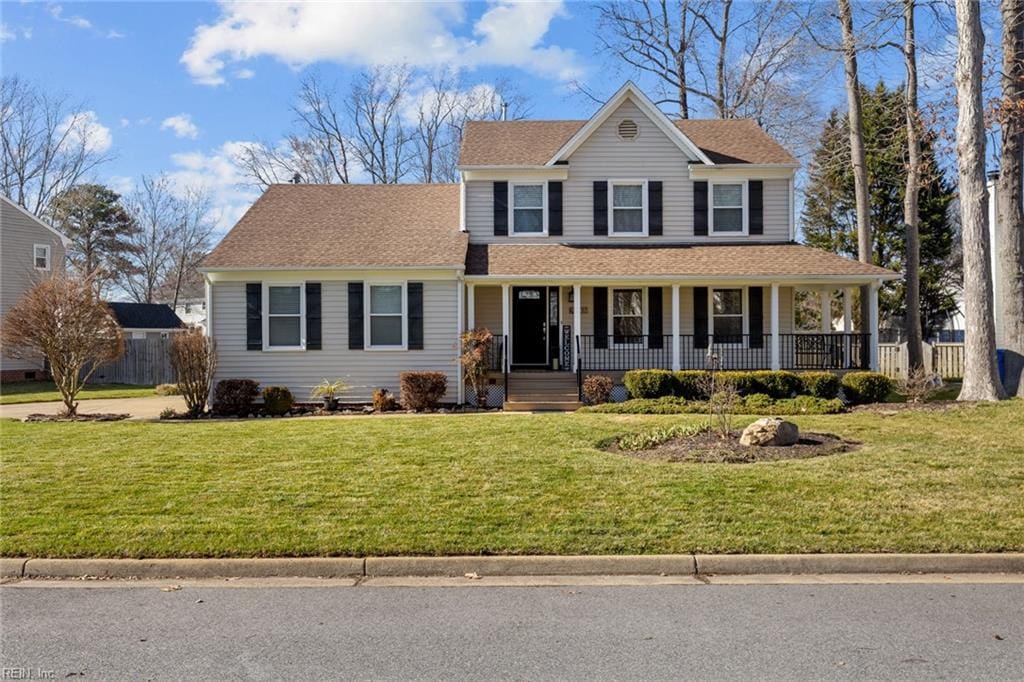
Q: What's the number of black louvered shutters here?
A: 14